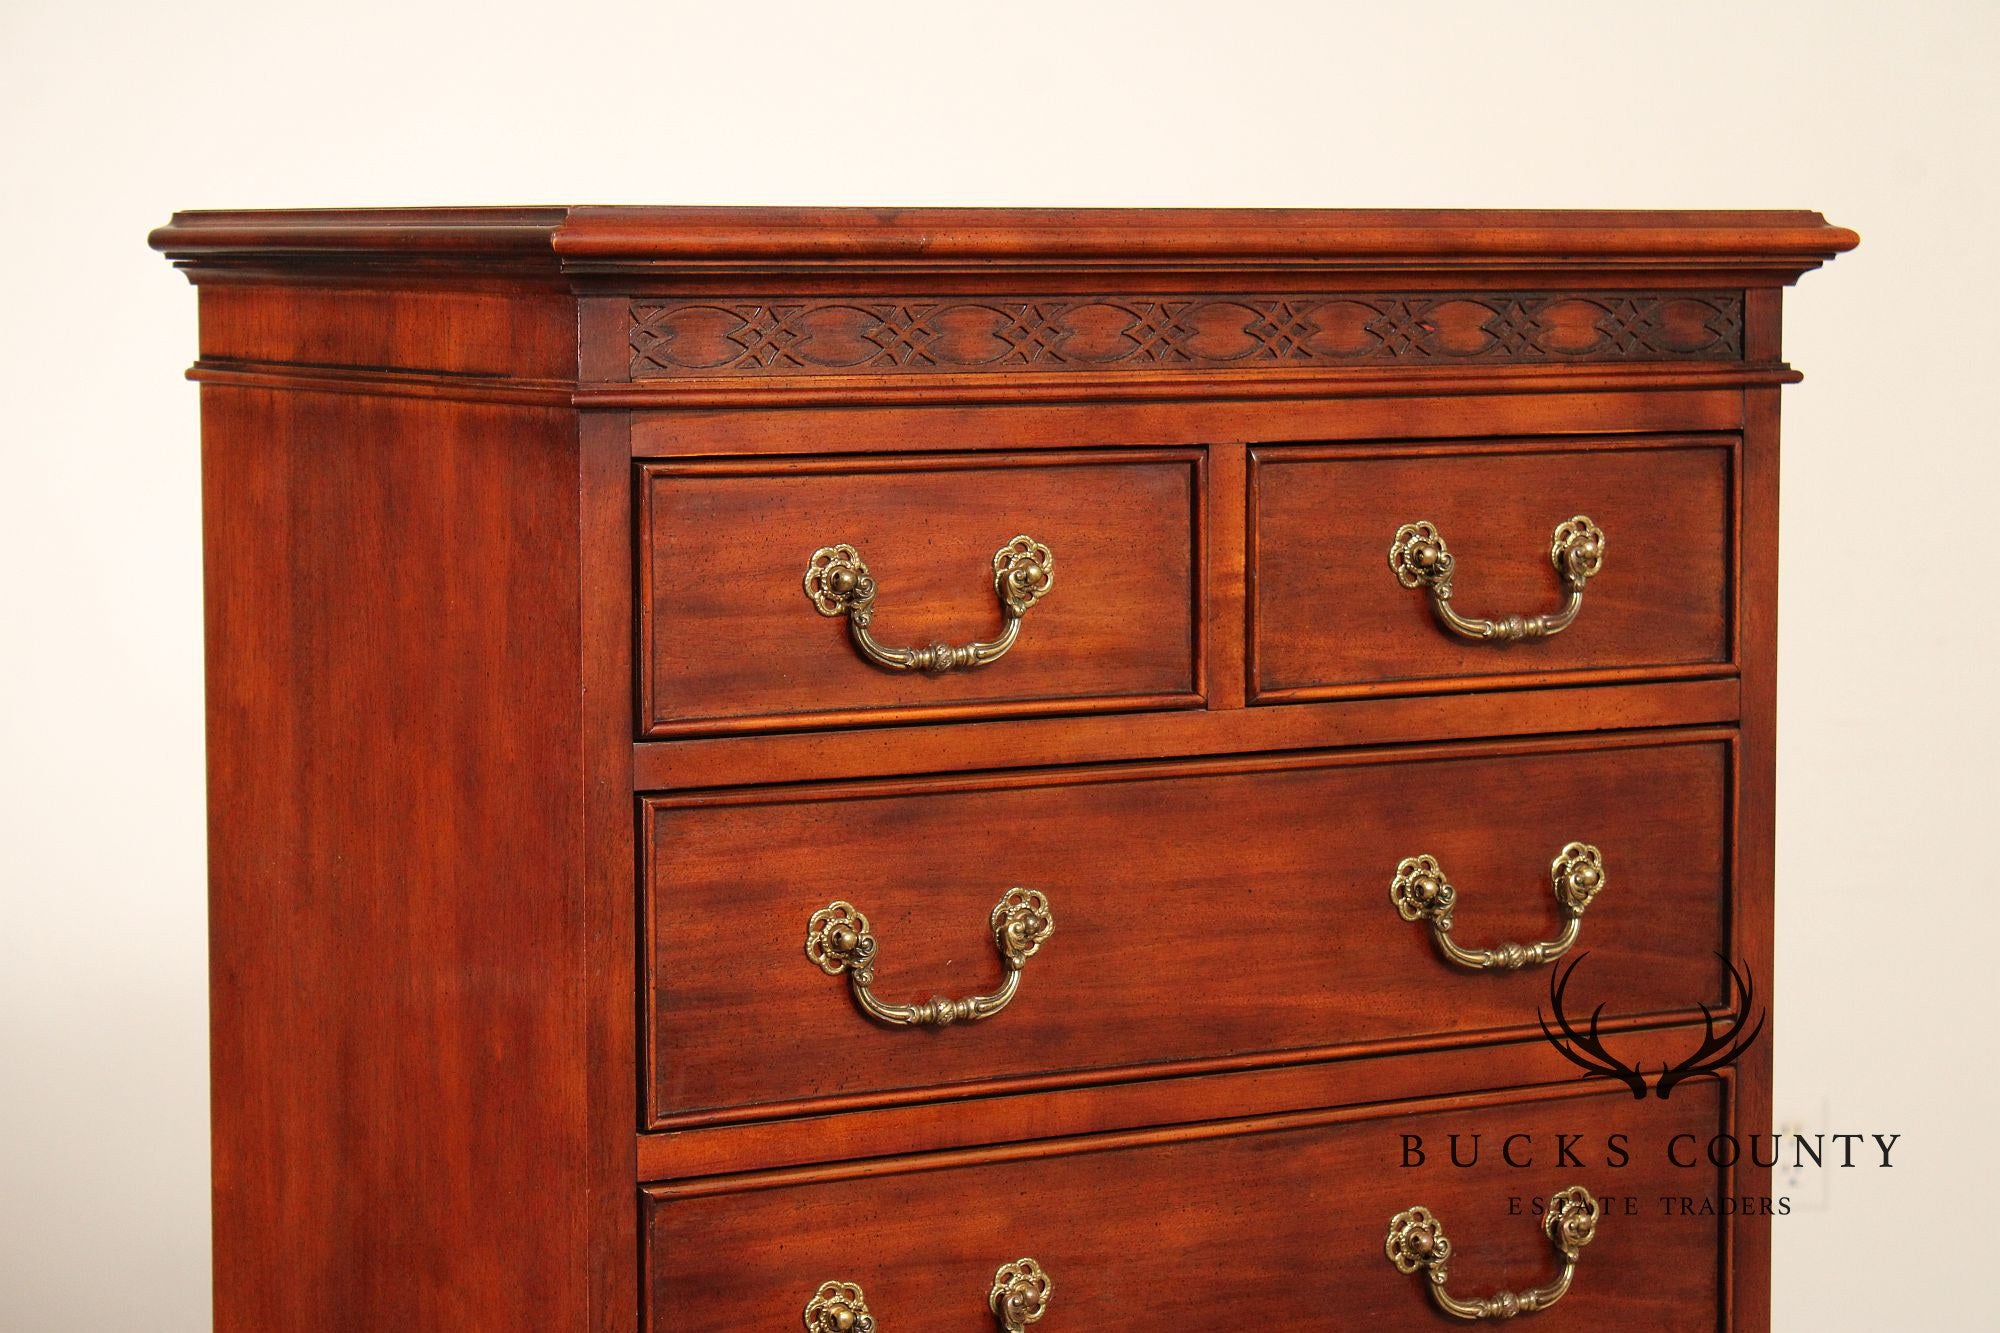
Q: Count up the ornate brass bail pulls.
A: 6